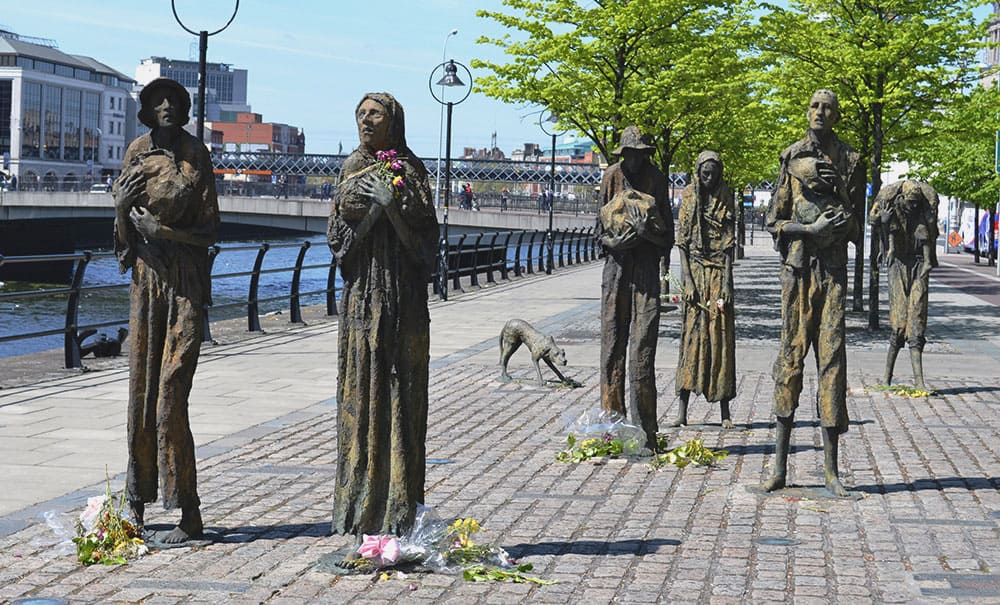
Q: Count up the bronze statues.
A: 7